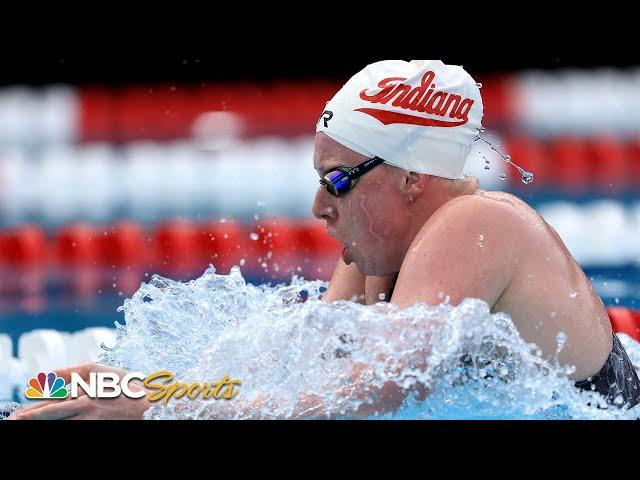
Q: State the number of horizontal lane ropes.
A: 4